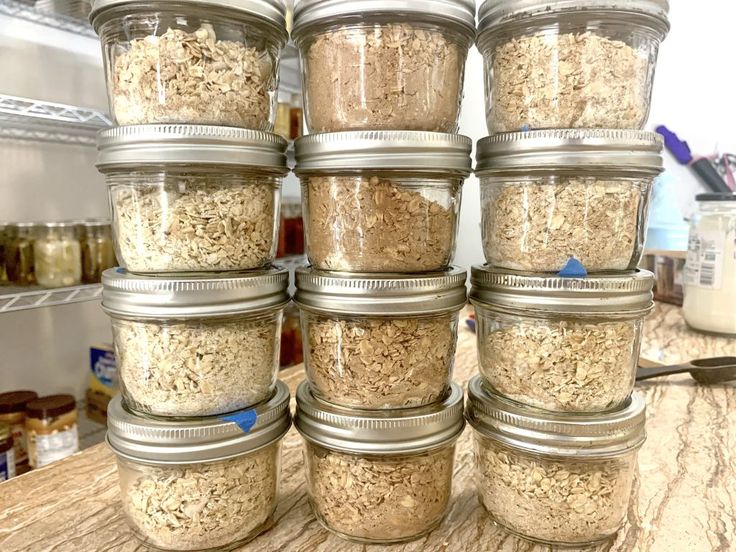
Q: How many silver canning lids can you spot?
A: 12